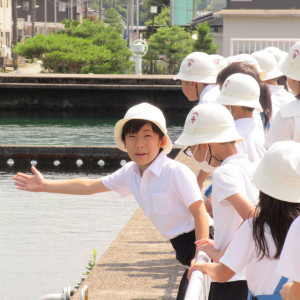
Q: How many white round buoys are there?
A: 6